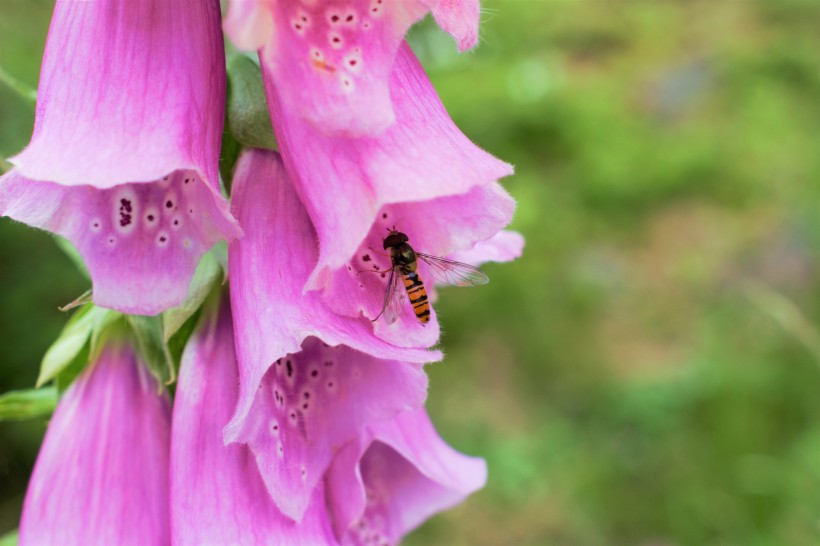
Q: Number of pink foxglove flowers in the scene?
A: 7